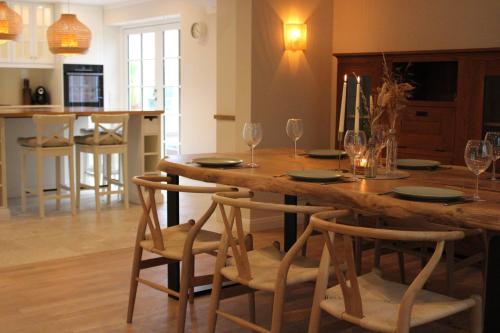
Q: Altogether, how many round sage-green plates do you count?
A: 5